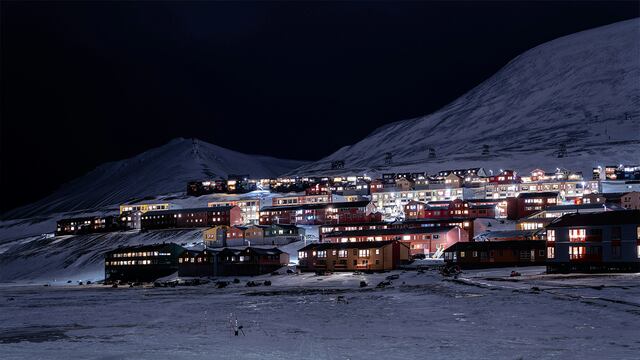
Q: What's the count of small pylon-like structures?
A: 5